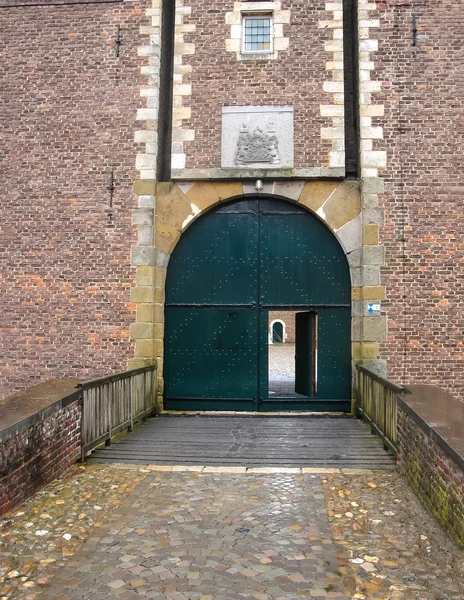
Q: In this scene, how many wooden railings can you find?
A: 2